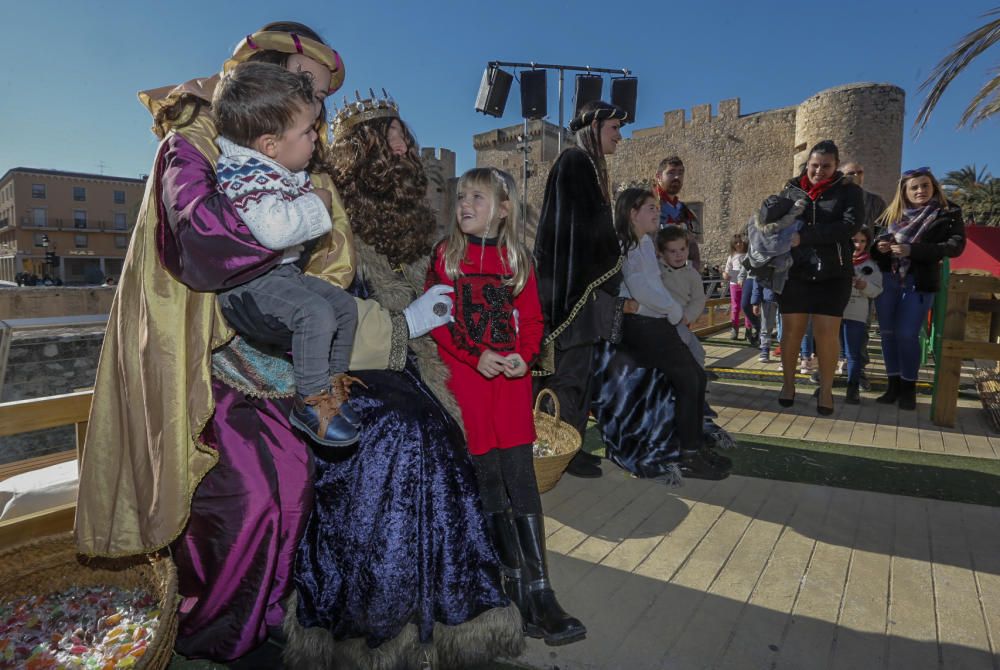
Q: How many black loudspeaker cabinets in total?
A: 4